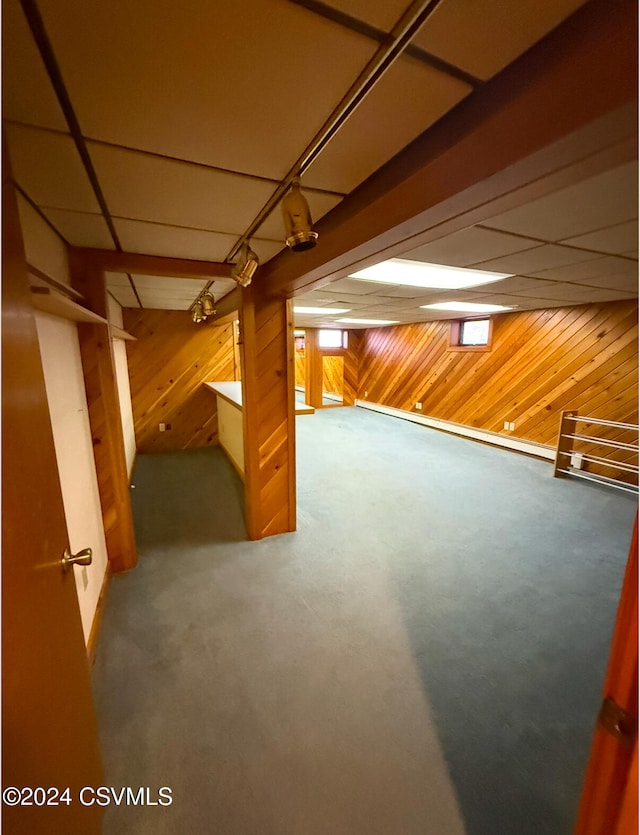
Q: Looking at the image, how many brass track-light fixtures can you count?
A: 4